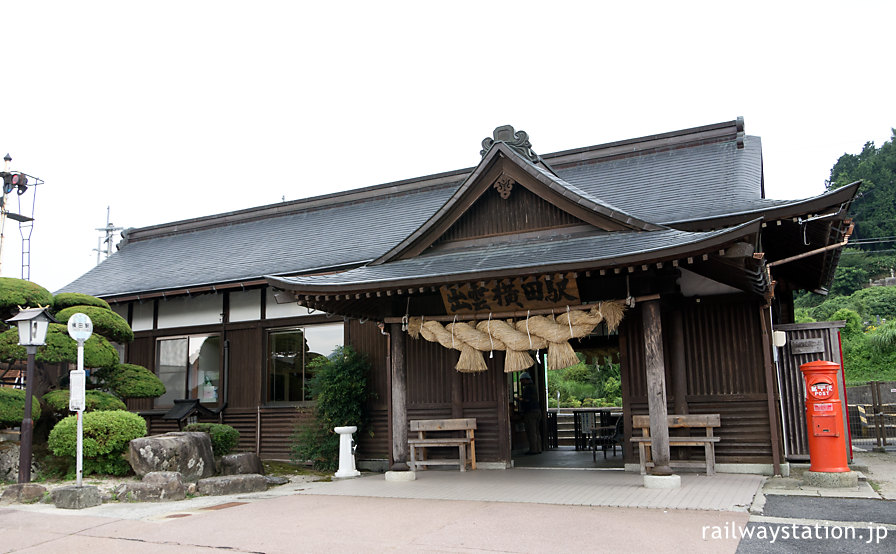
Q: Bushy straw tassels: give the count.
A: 3